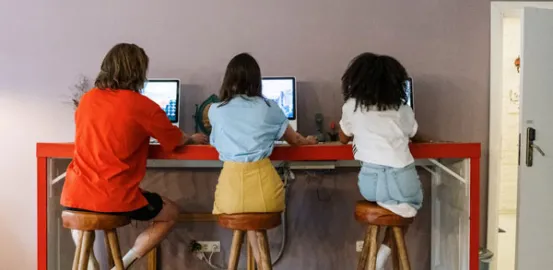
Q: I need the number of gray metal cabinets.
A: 0